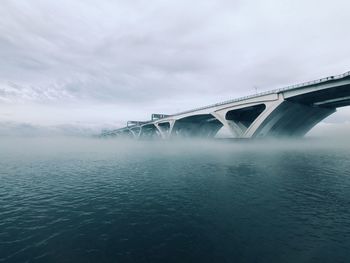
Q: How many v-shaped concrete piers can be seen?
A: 3